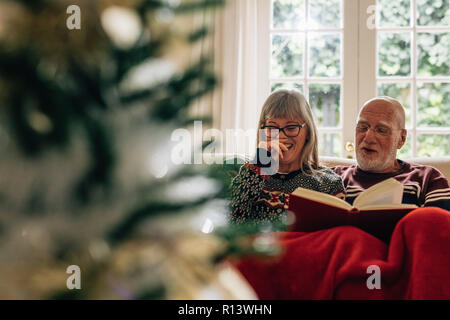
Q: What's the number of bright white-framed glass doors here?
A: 2